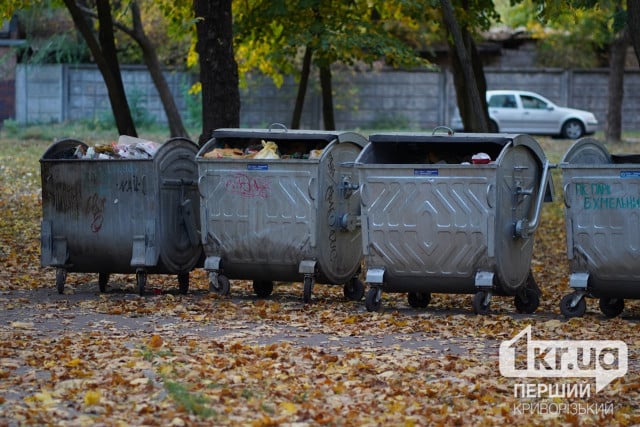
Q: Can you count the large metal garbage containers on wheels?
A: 4